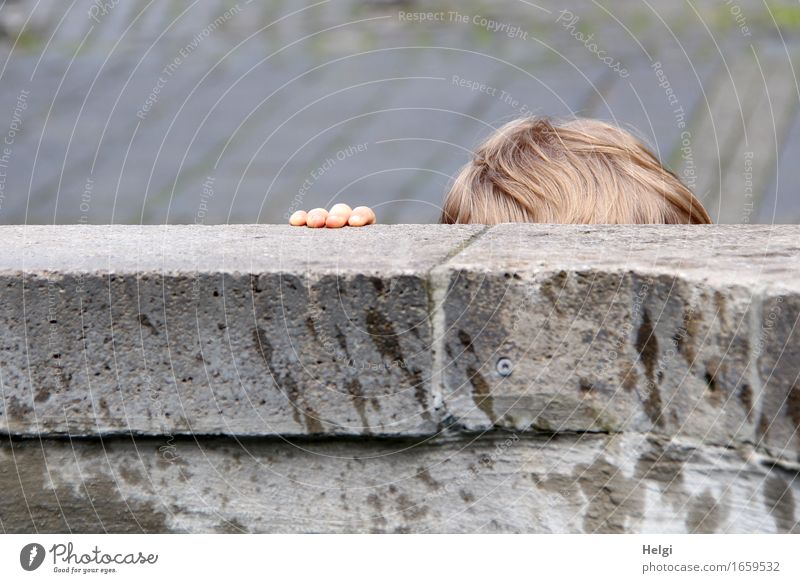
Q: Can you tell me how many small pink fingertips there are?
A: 4